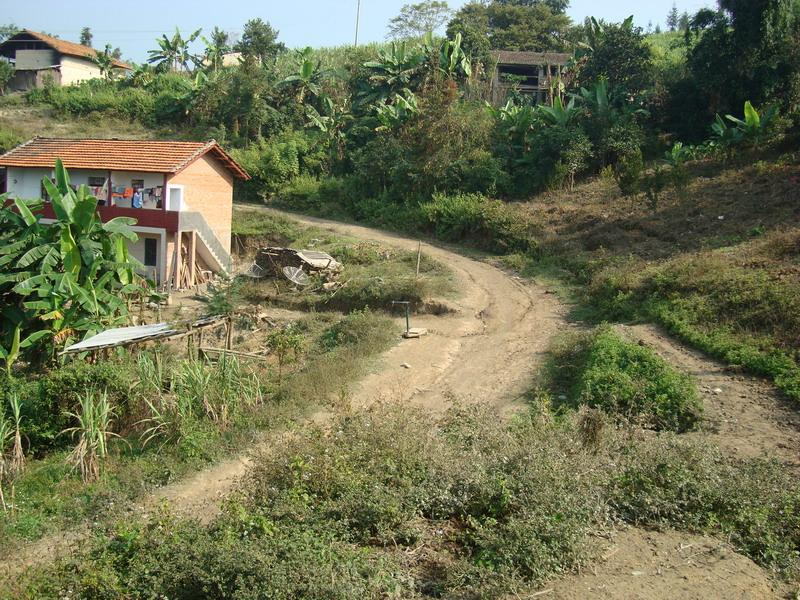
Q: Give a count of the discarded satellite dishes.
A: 2